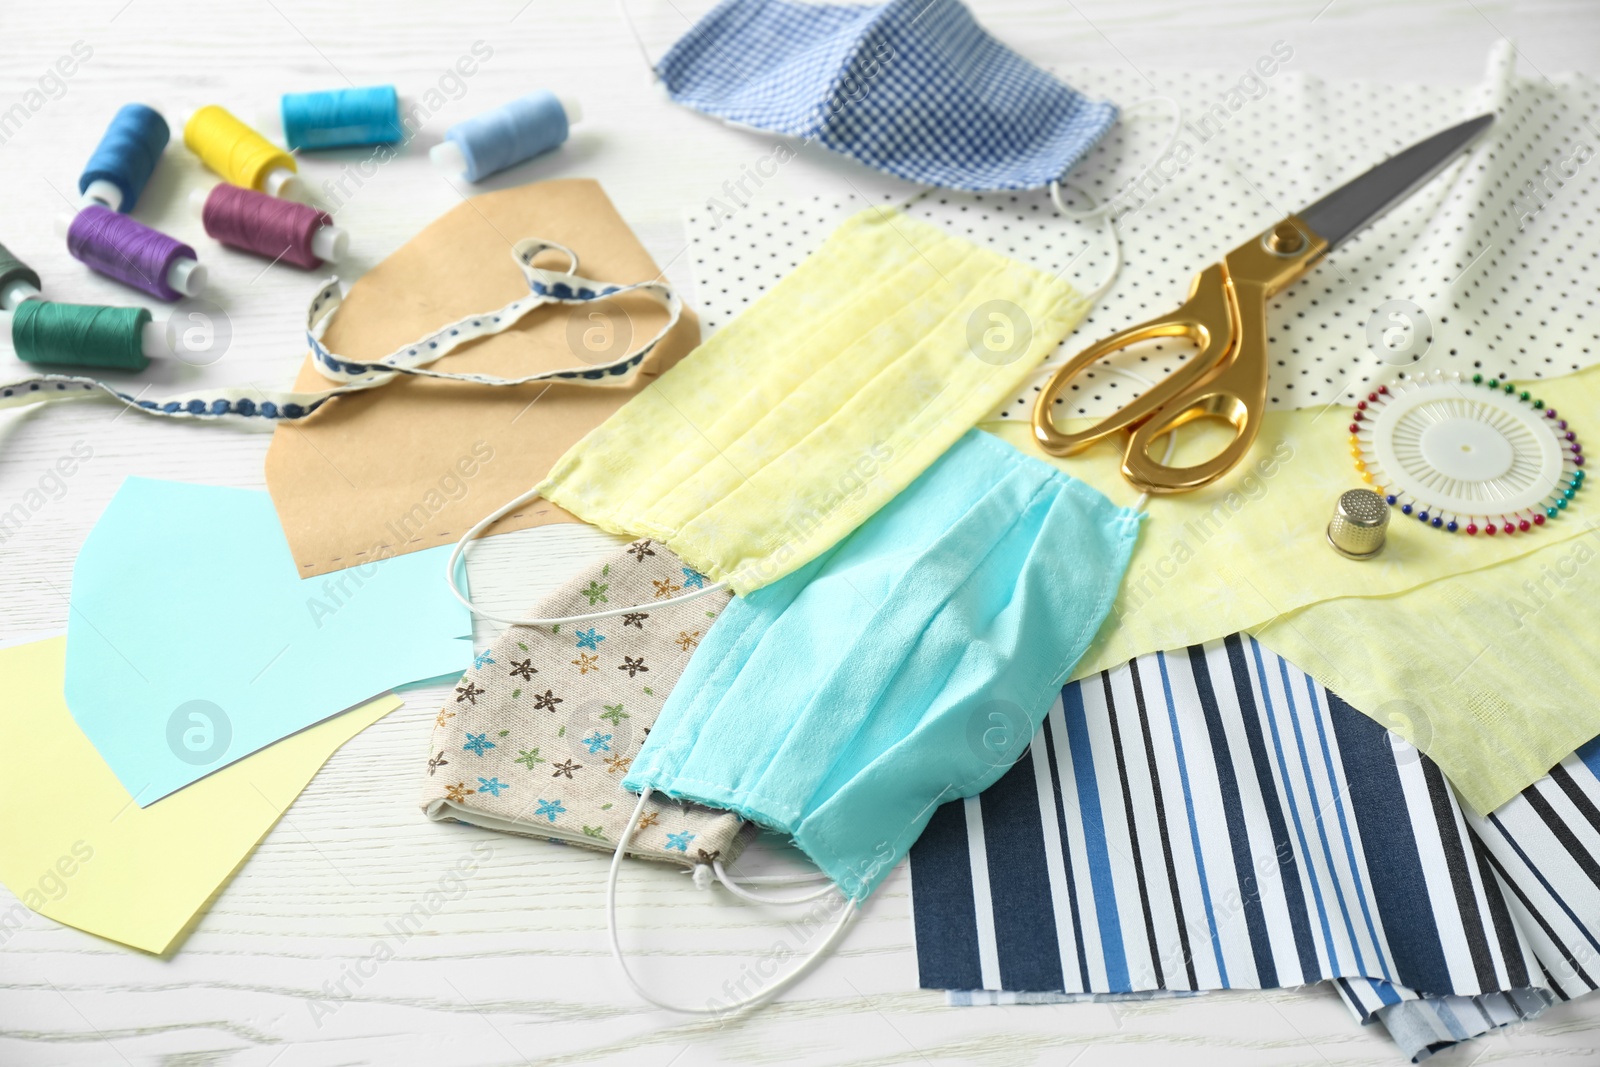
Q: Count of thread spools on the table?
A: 8